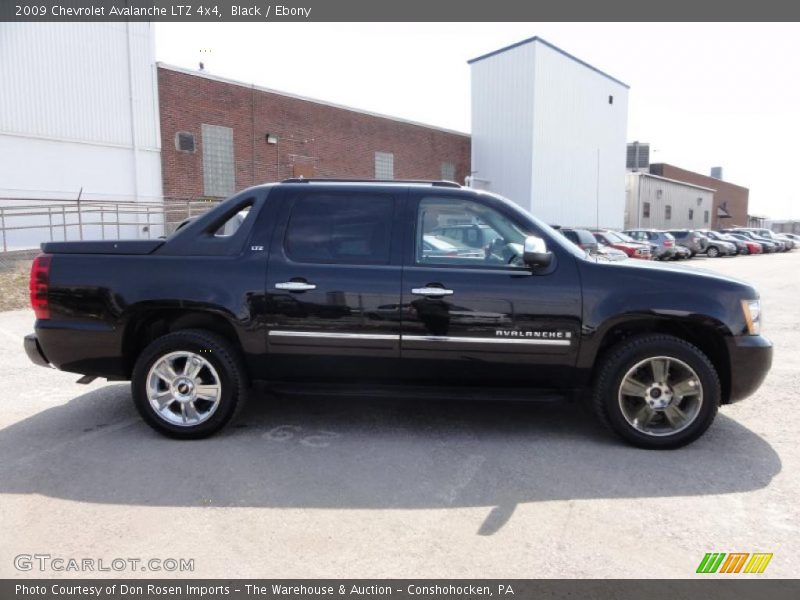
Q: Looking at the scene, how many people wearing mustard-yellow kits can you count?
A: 0